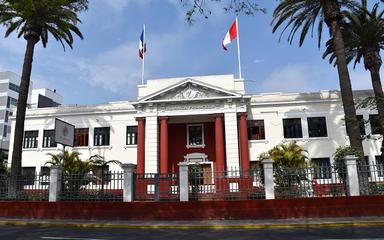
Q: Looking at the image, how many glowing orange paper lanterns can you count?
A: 0